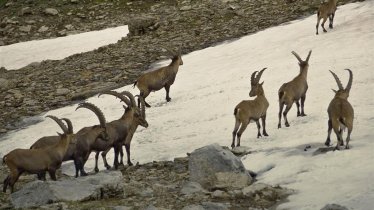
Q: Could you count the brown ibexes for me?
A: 9